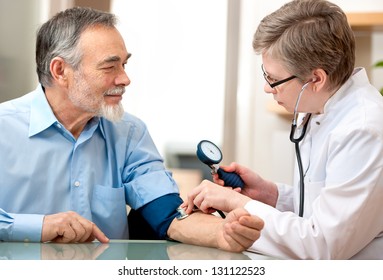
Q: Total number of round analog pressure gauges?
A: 1